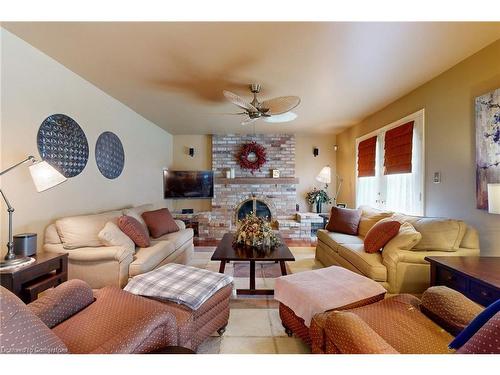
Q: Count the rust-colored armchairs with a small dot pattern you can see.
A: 2